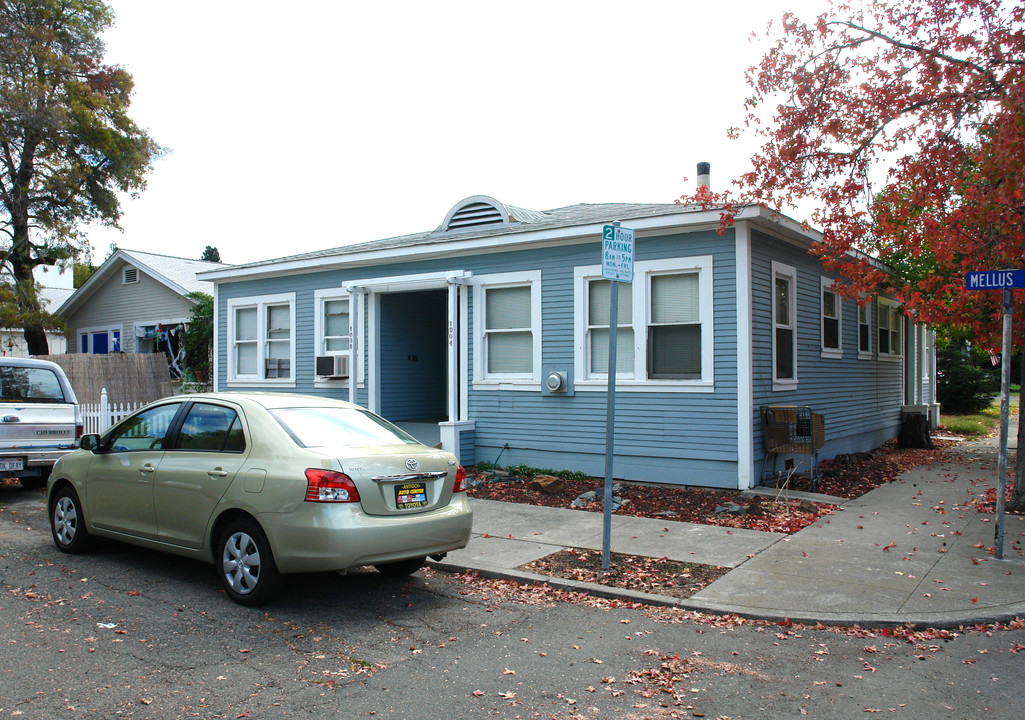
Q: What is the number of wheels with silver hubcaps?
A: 2